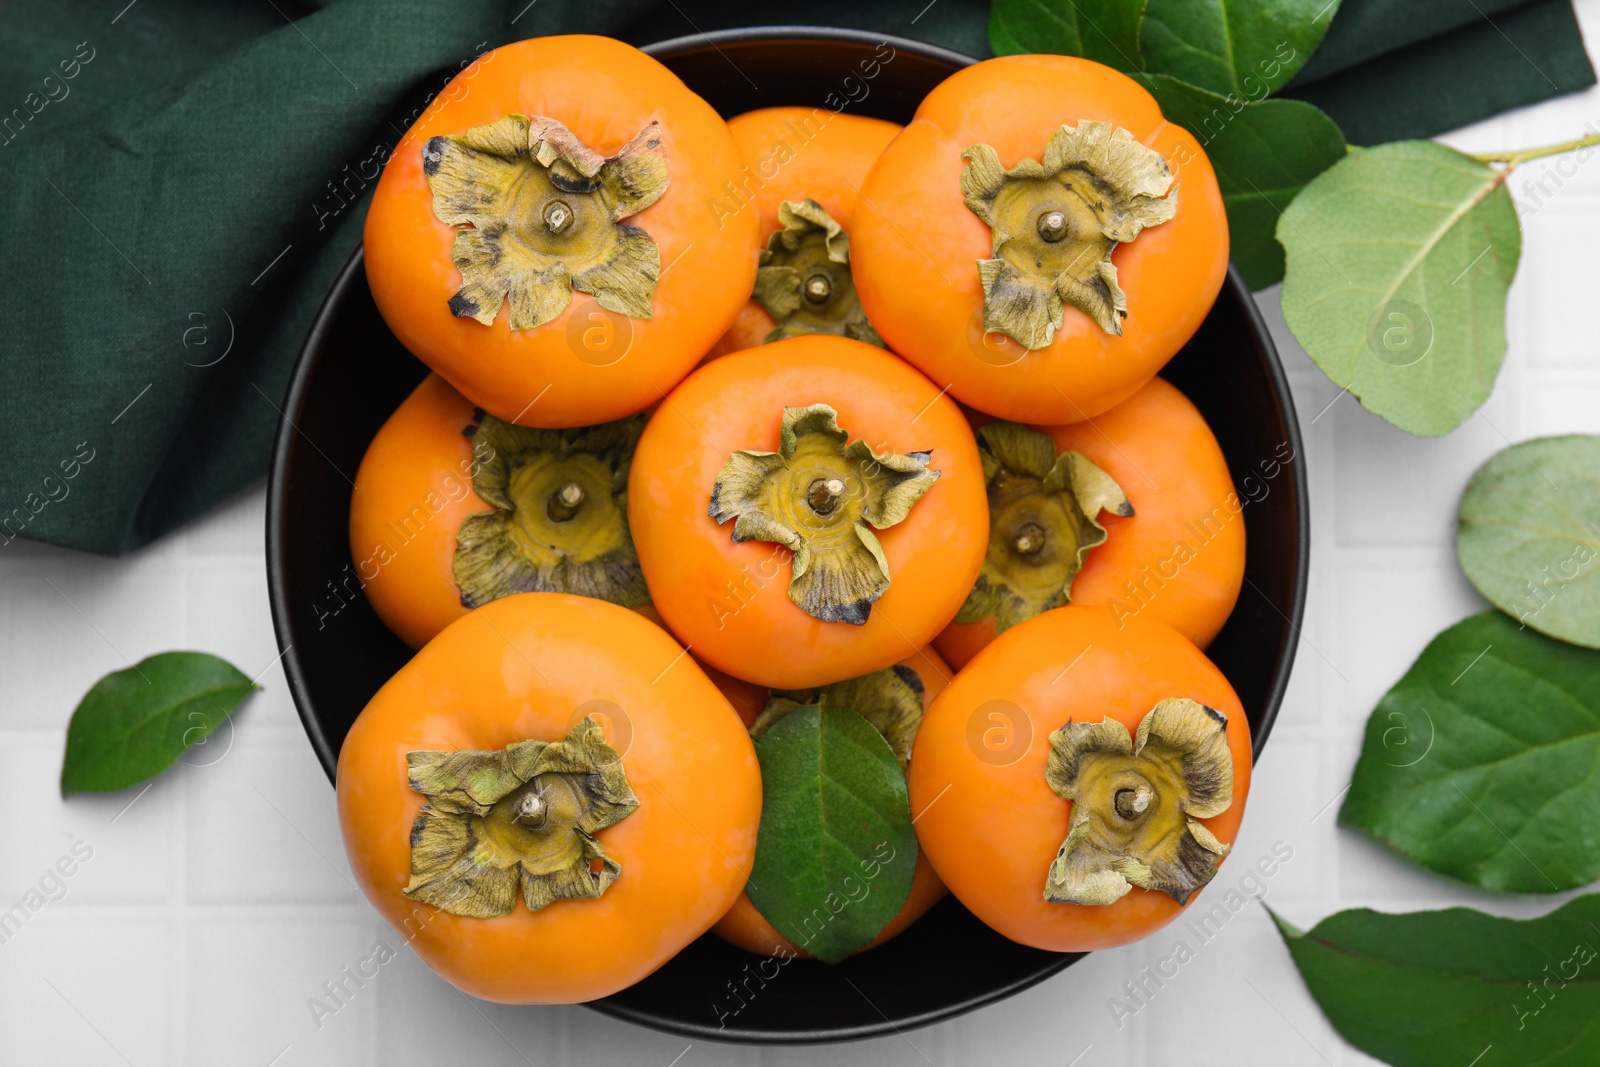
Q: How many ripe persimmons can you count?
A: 9